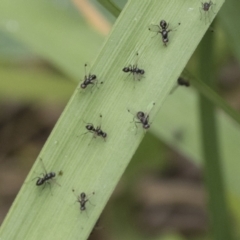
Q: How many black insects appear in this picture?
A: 9